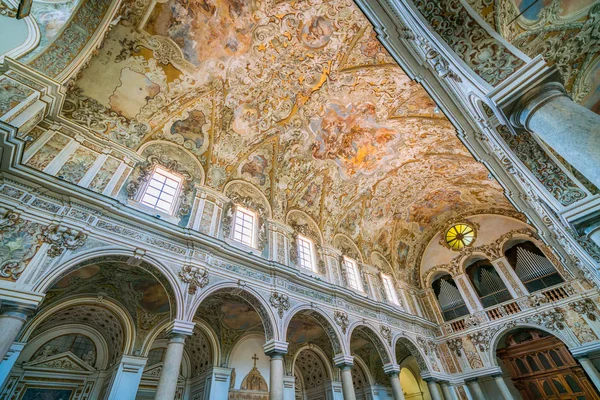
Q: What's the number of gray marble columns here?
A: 12